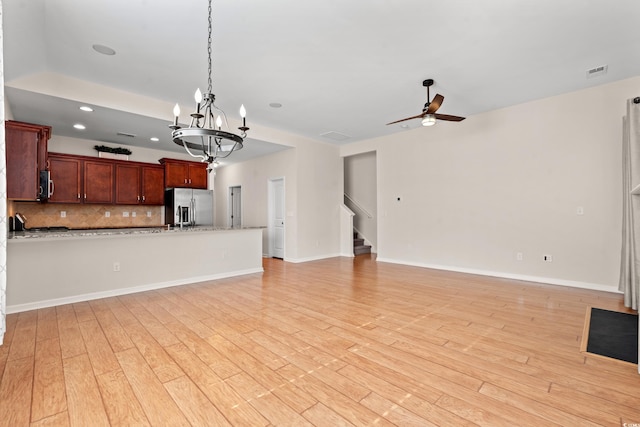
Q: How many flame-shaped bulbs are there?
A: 4